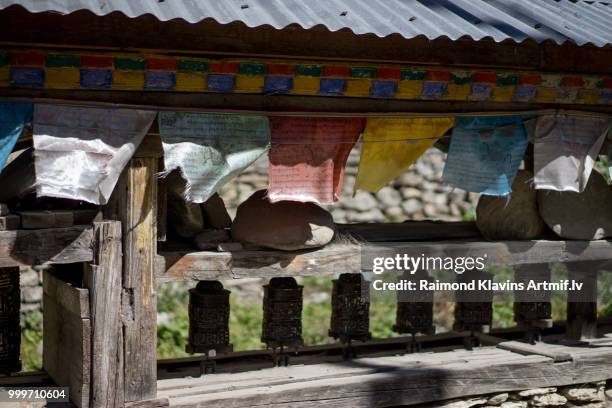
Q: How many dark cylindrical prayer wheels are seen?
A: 7